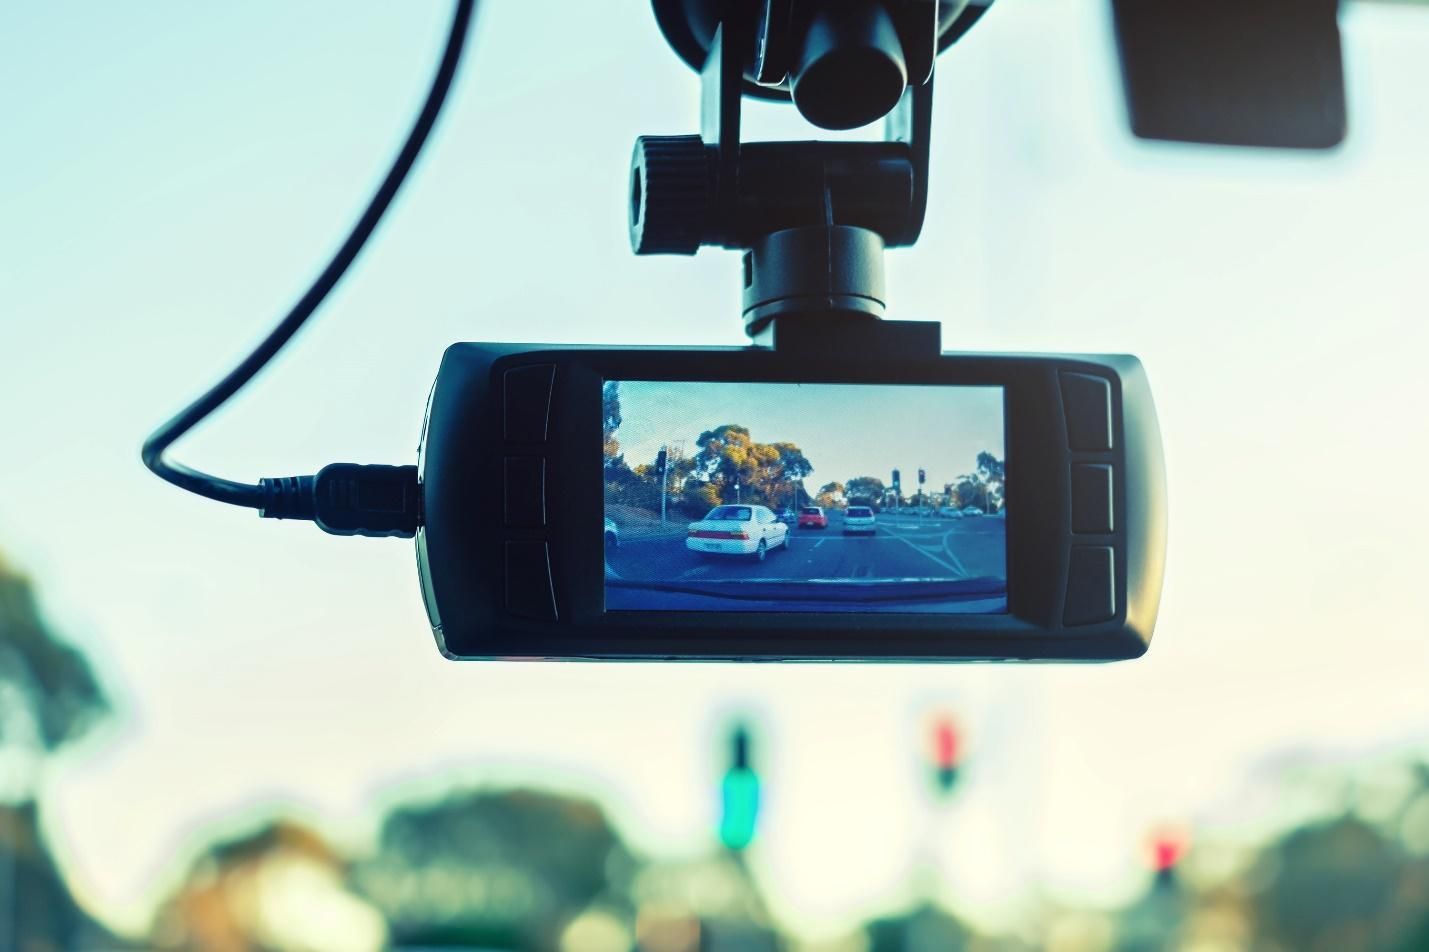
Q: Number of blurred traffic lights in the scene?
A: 3